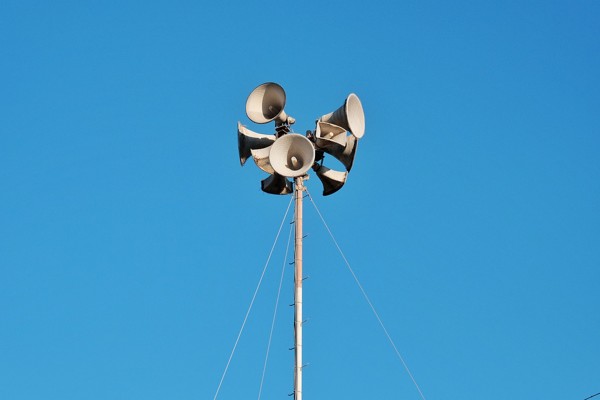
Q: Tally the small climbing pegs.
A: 10